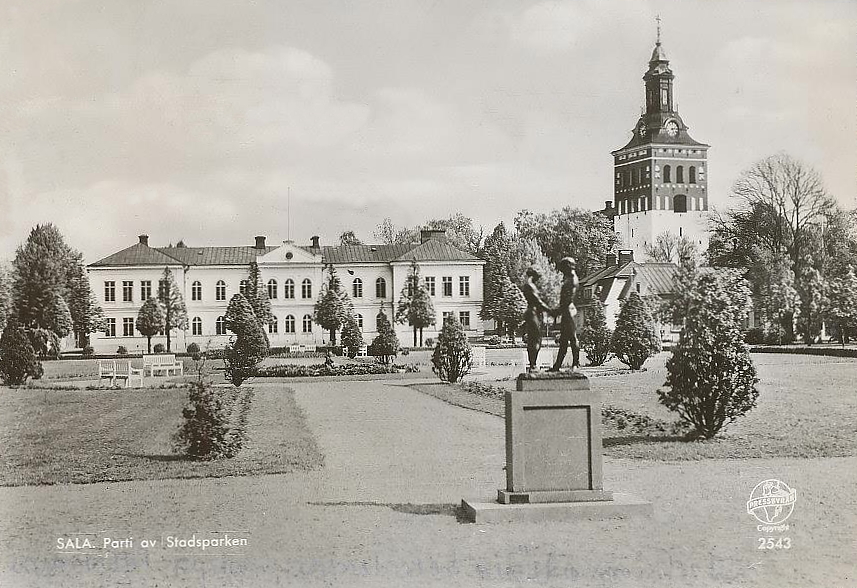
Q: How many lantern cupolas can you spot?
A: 1